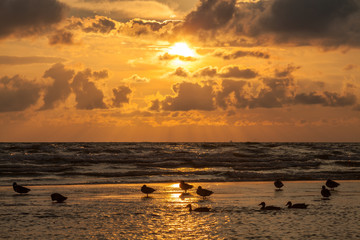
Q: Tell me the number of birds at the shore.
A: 11